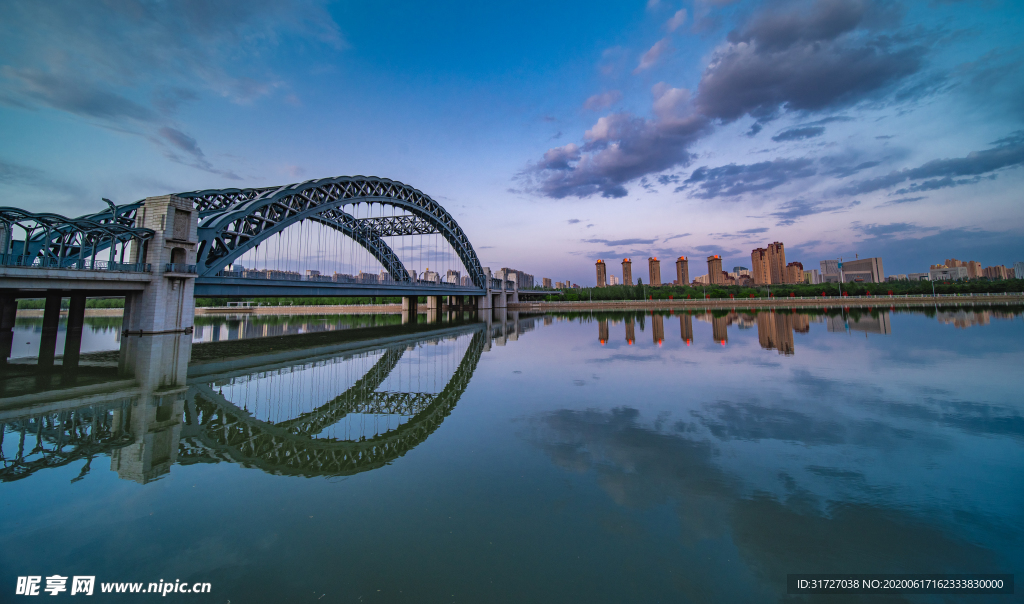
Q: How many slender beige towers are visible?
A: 5